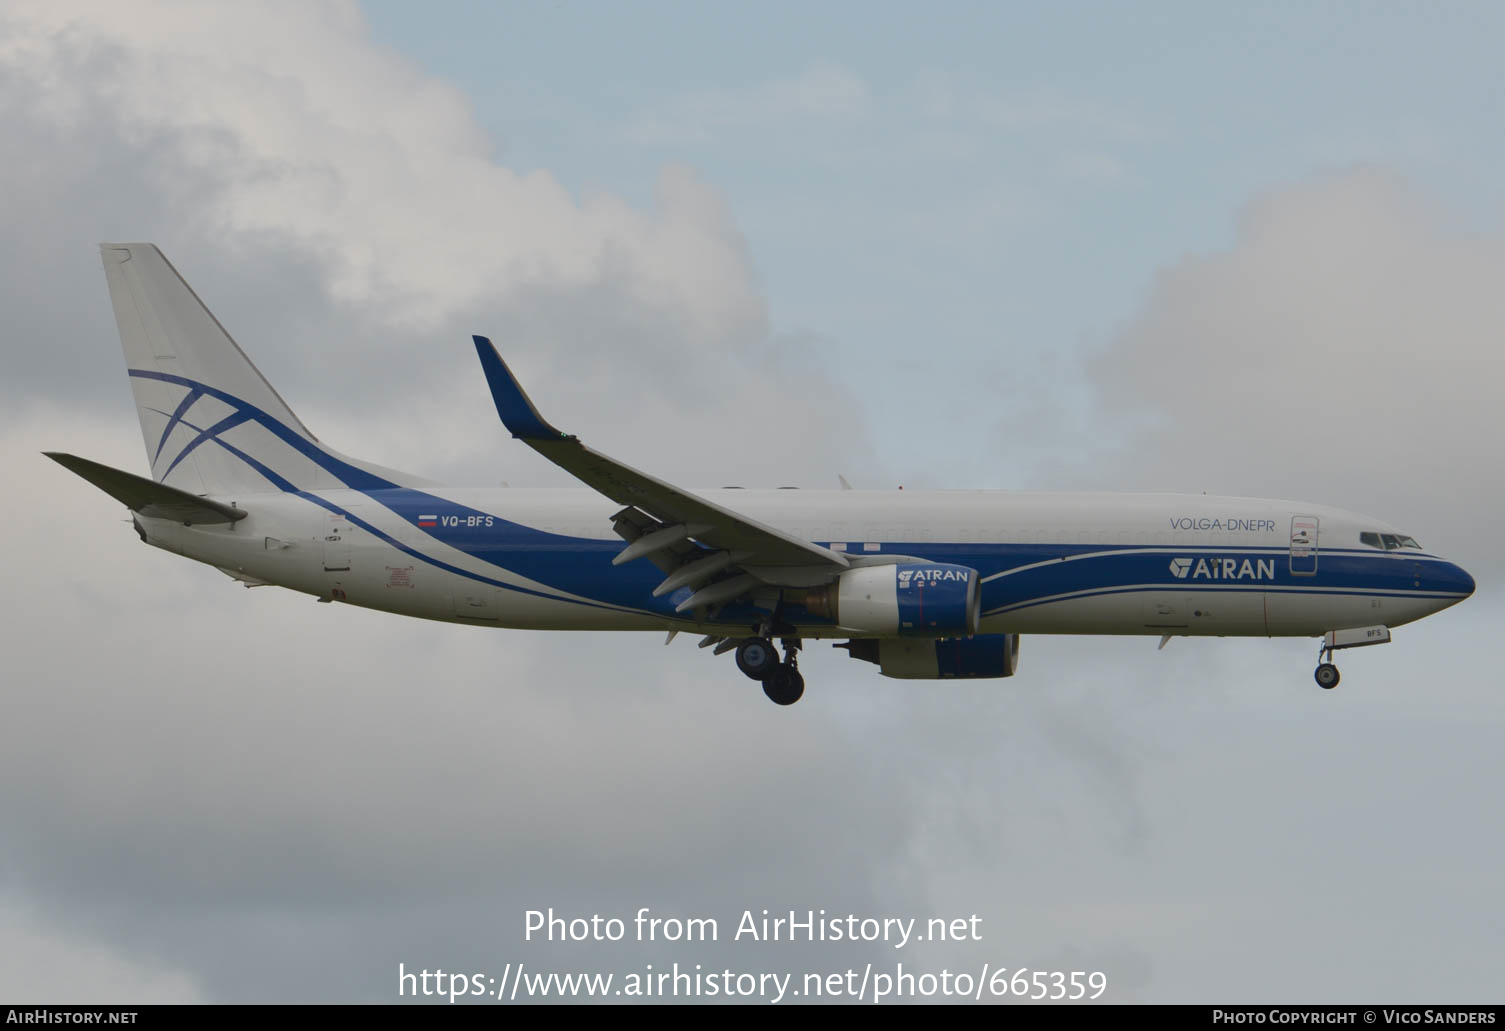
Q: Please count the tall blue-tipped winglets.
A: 1